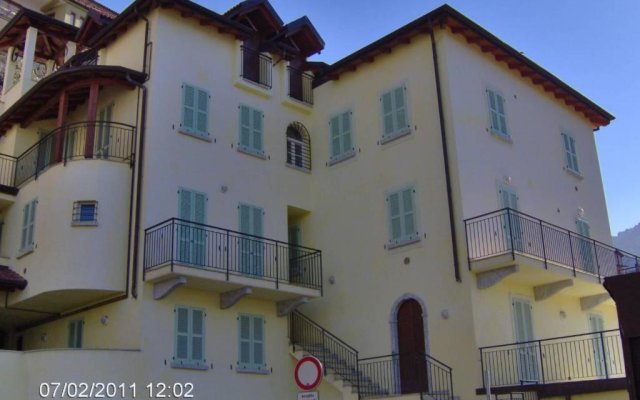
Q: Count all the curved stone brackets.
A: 6